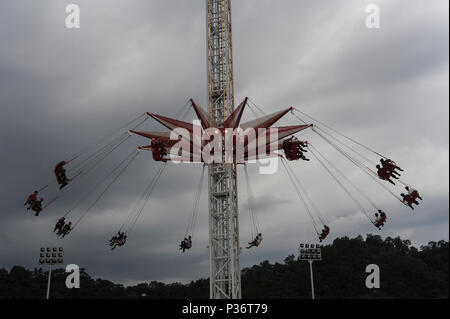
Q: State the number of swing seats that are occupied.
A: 12